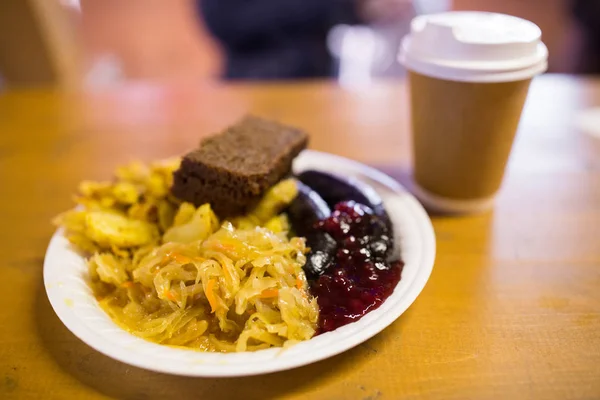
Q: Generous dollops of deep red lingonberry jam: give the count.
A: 1